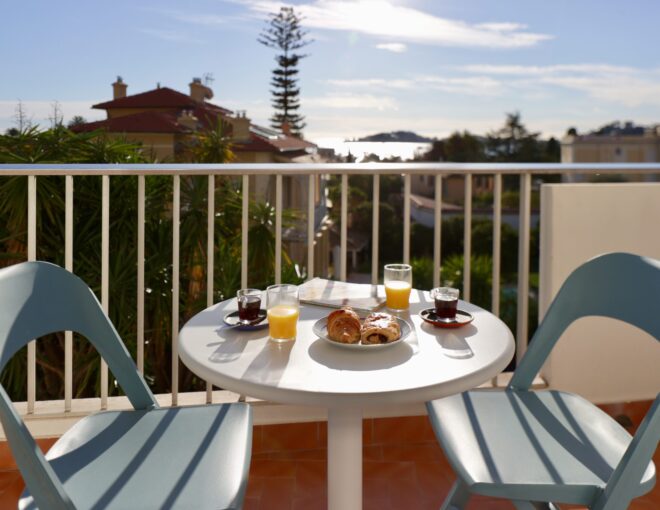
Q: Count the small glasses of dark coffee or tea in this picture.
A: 2